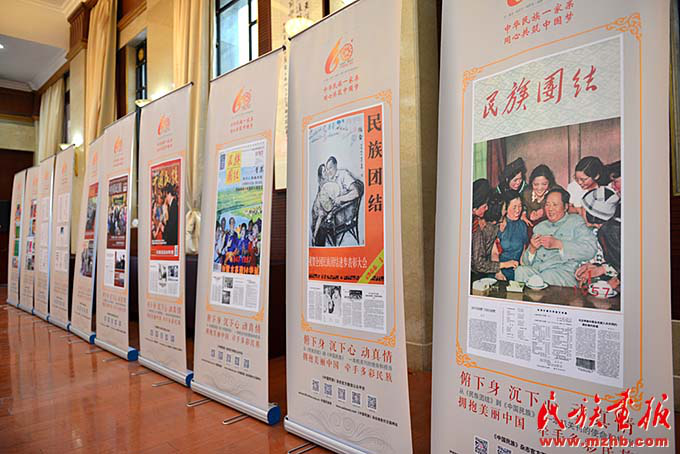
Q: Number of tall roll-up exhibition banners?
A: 10